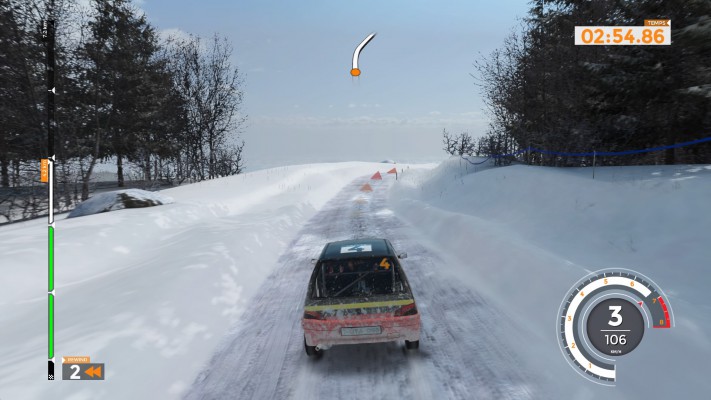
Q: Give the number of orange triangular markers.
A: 3